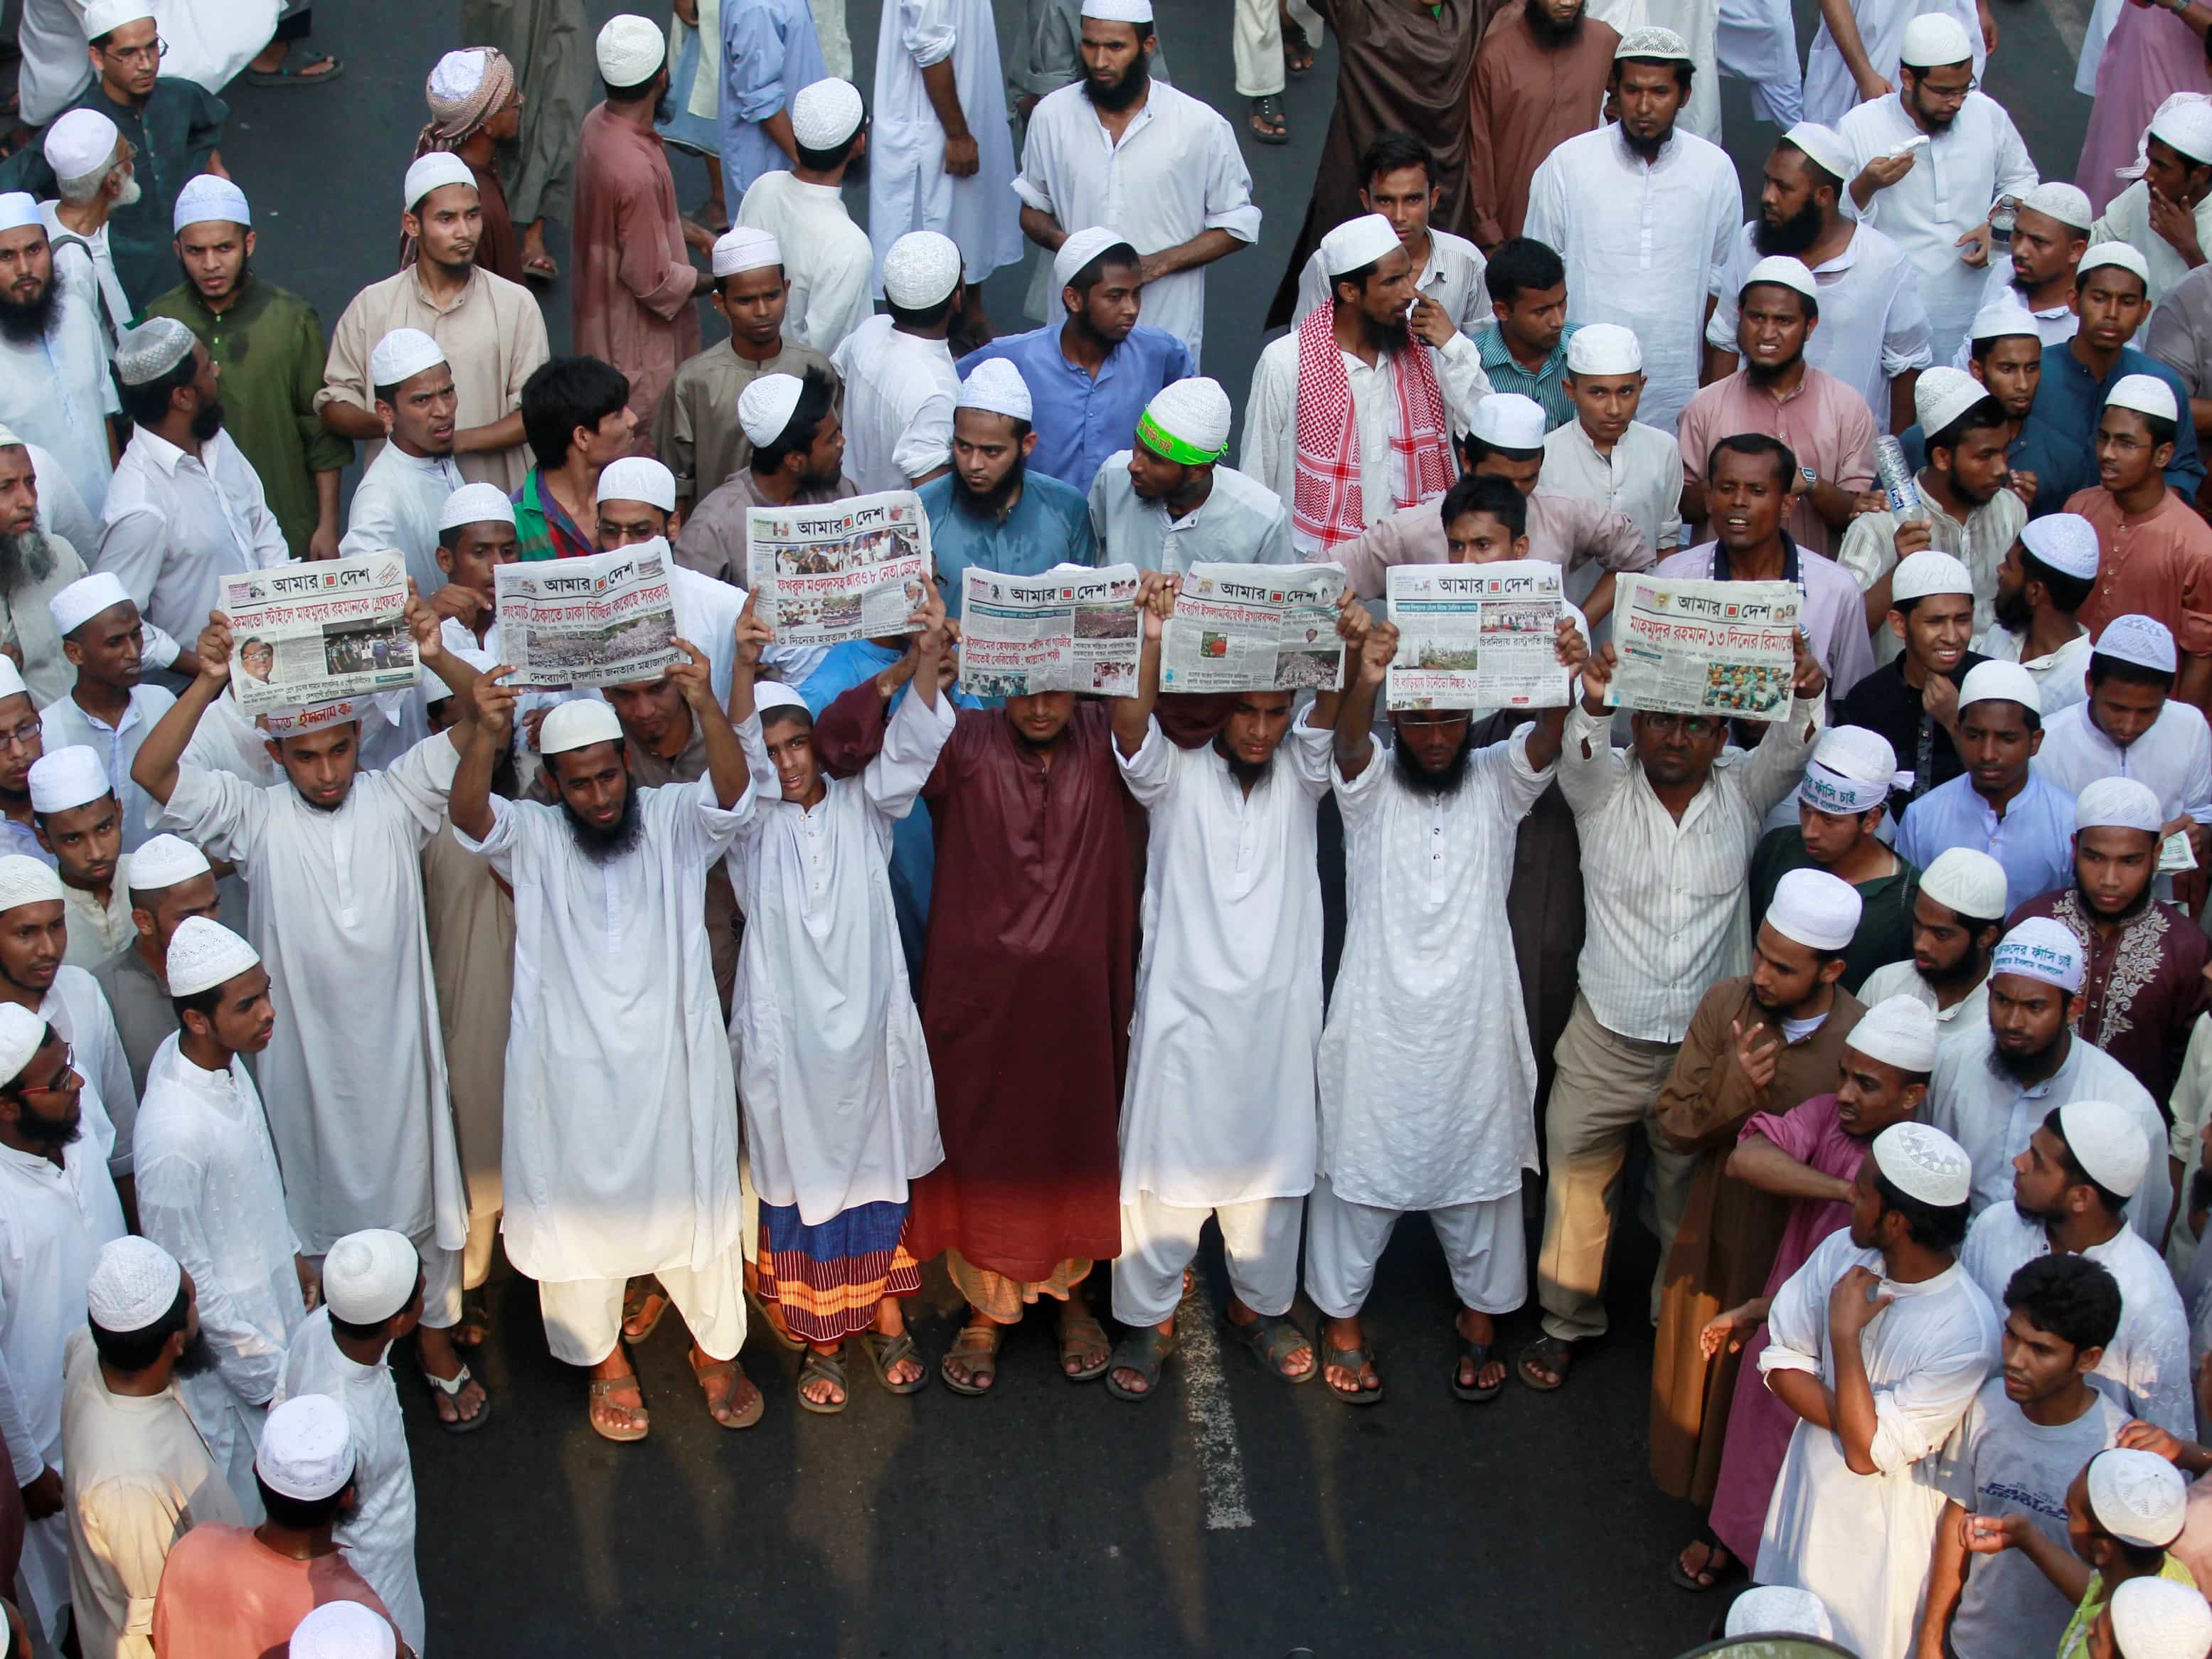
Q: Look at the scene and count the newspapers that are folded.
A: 7